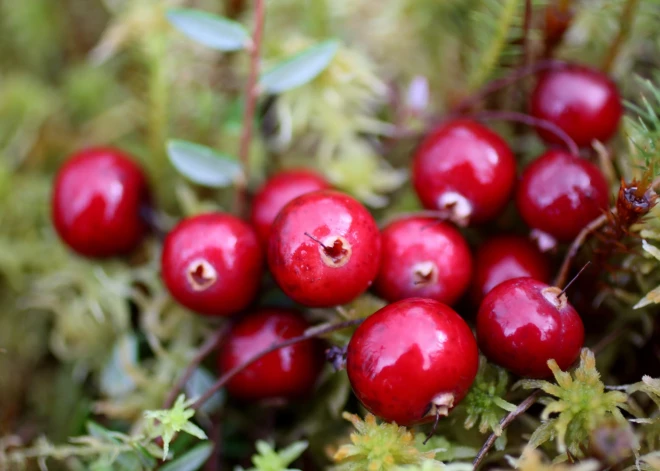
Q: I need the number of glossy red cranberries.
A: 12